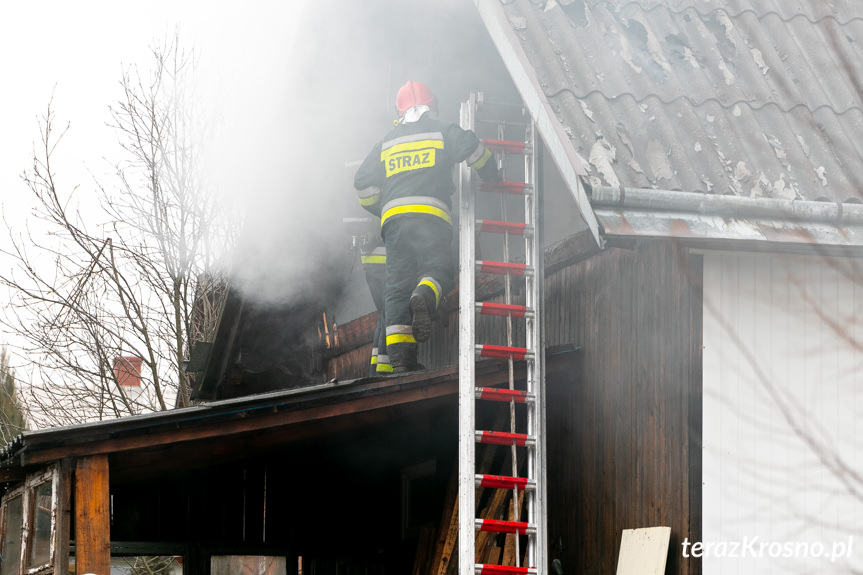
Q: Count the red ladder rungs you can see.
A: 11